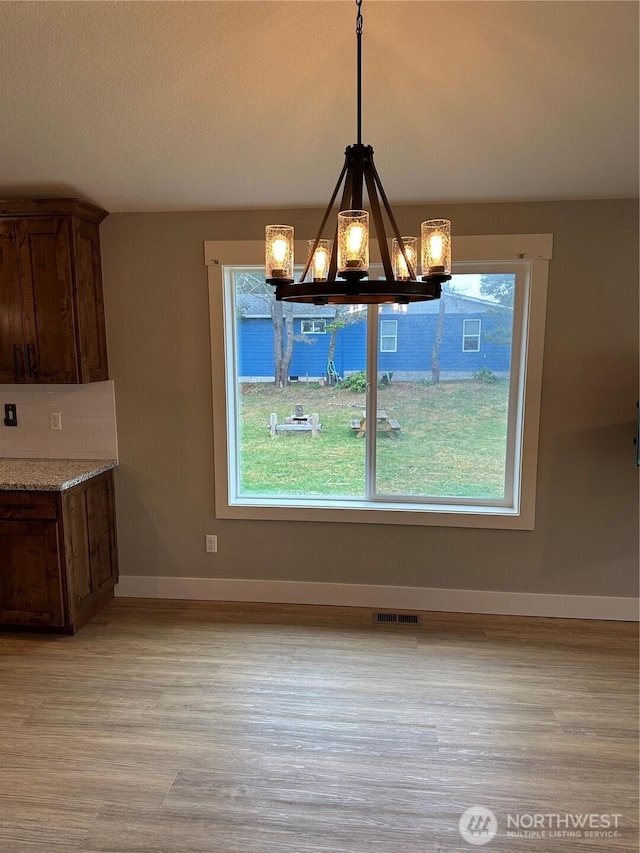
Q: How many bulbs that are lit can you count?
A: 5